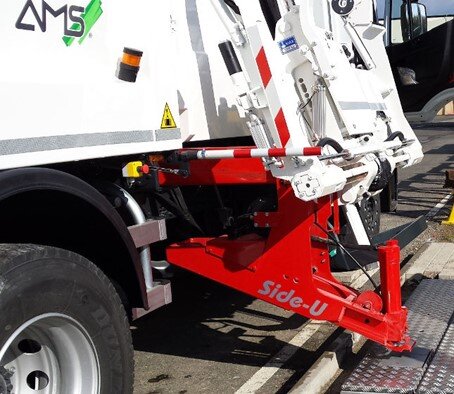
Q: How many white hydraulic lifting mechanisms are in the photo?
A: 1